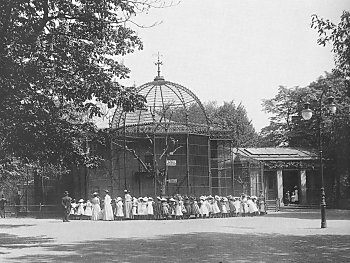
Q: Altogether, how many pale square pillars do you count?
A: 2